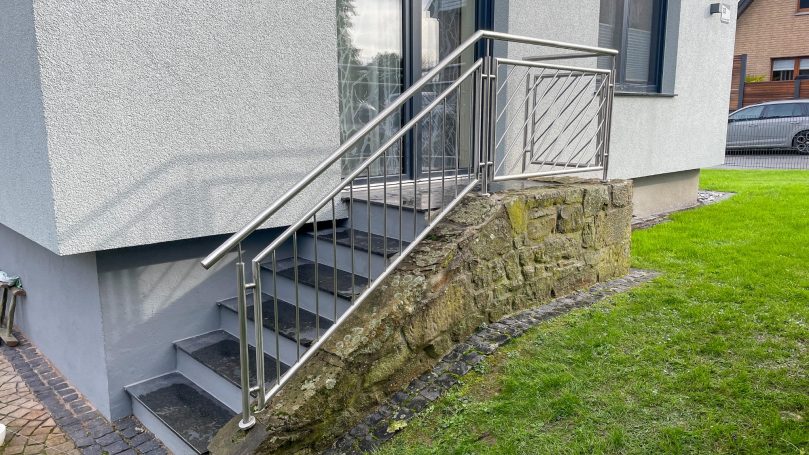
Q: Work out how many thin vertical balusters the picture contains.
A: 13